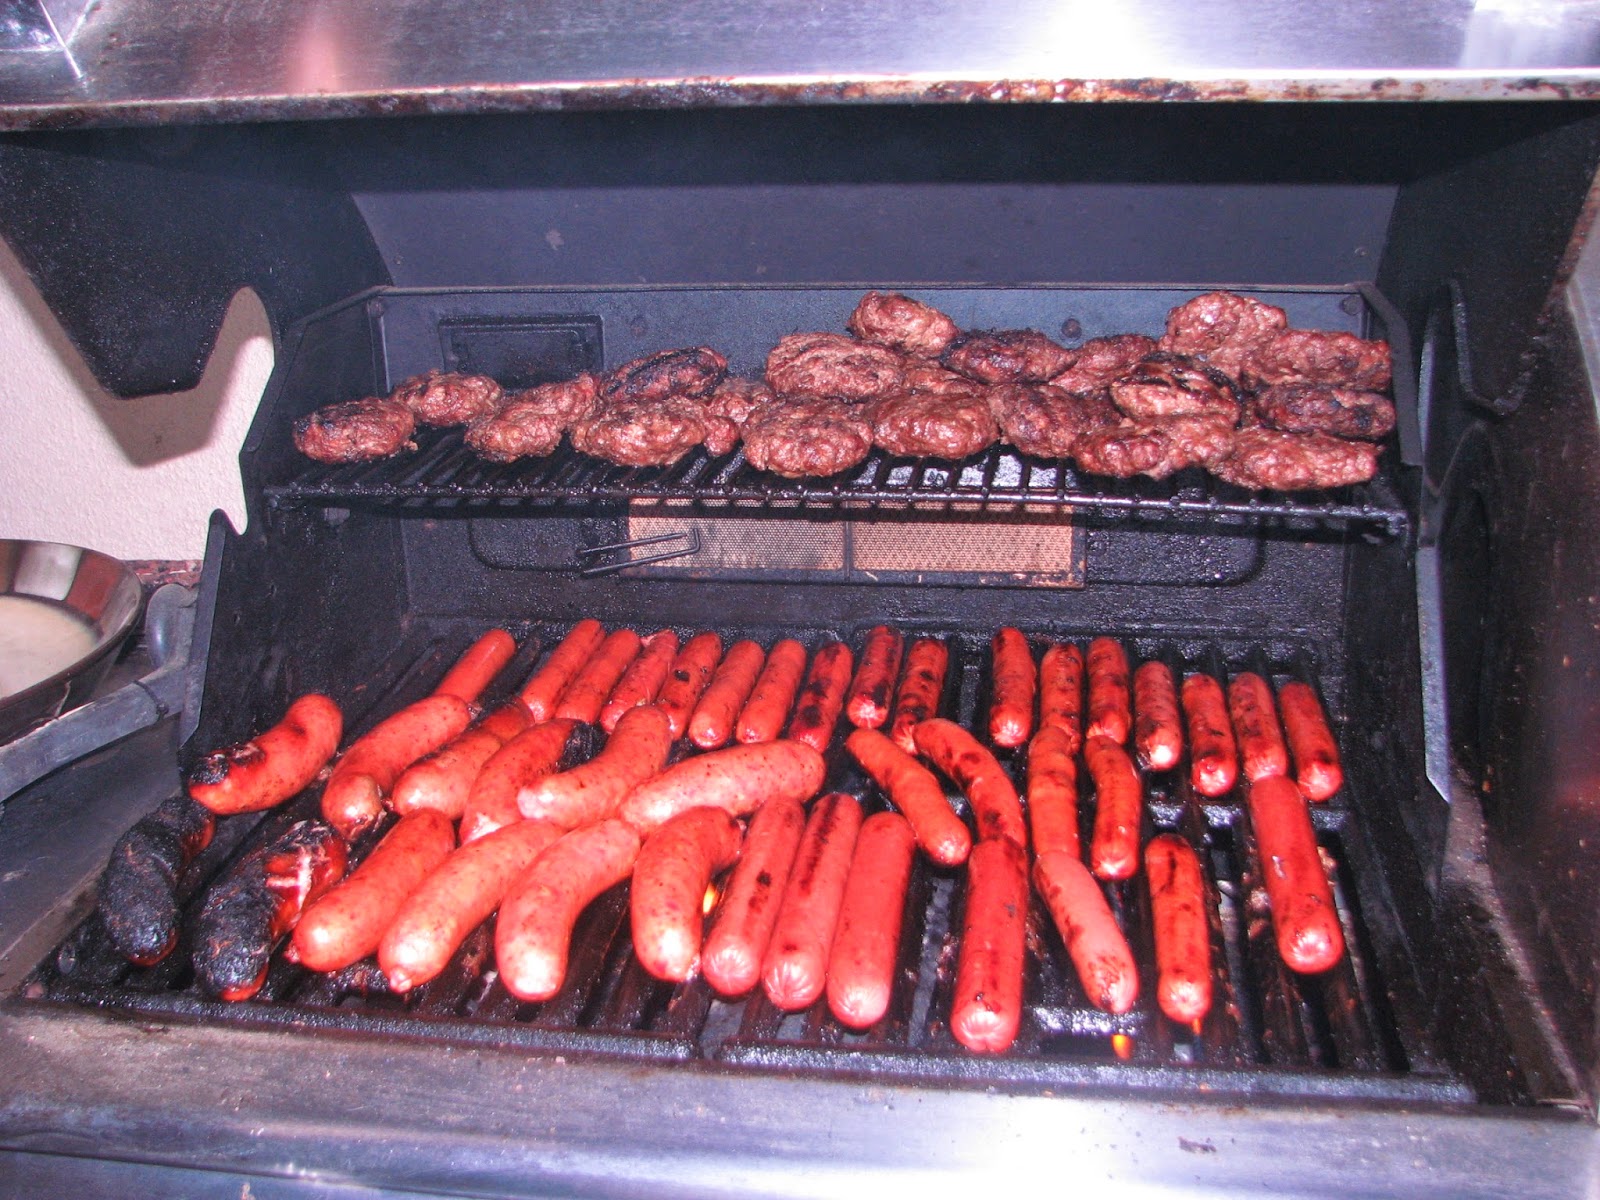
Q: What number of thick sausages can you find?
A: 12